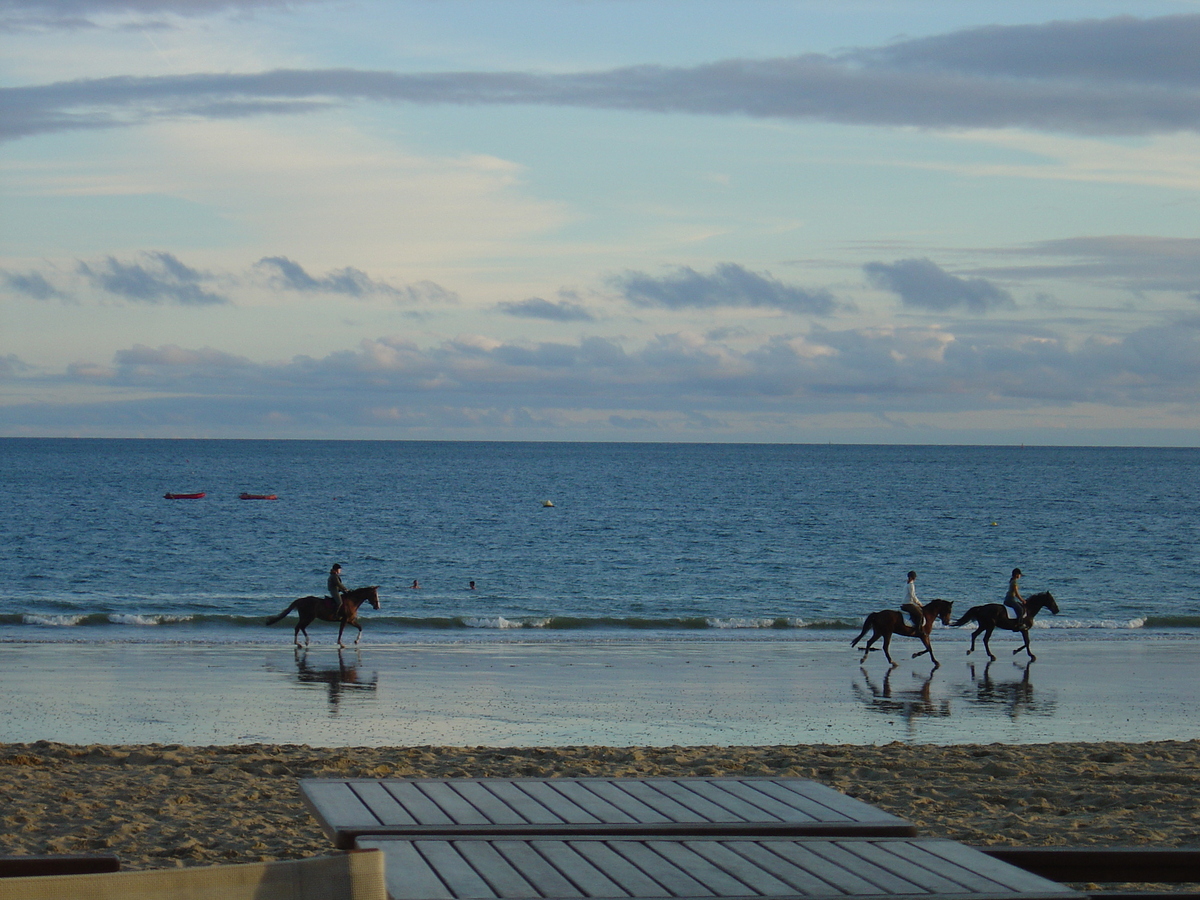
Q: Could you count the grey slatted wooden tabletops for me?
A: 2